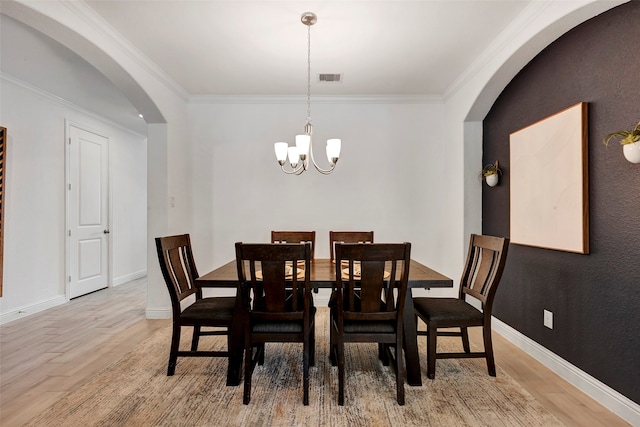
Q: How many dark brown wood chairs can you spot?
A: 6